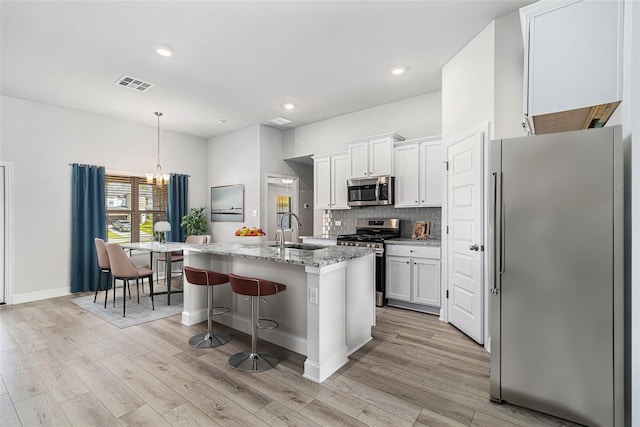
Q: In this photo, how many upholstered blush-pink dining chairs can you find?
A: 4